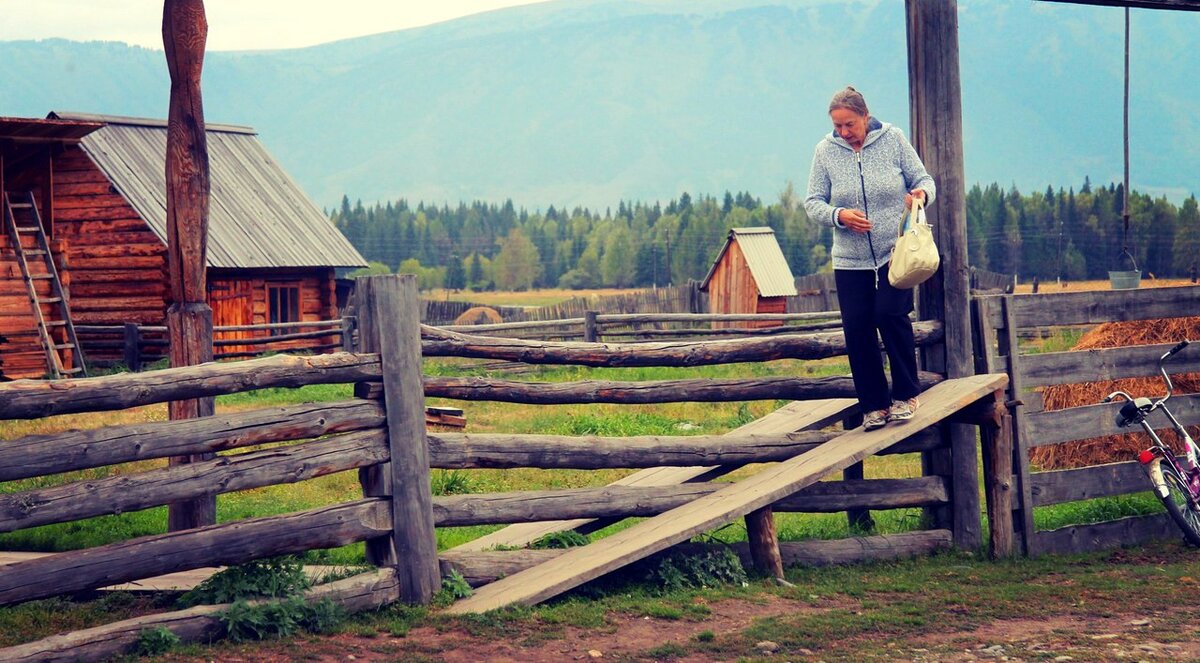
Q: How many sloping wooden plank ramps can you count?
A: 2